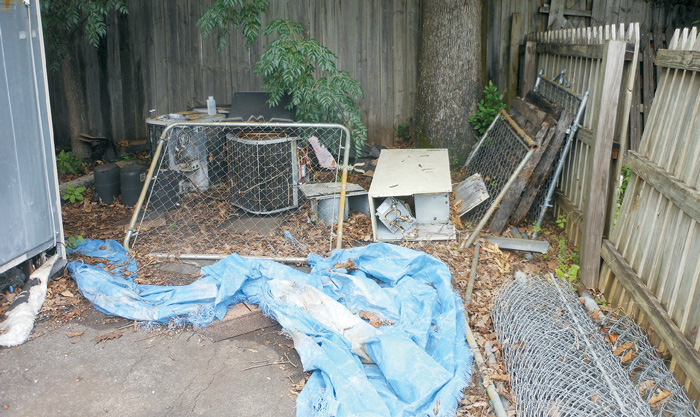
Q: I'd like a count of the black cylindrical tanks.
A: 2